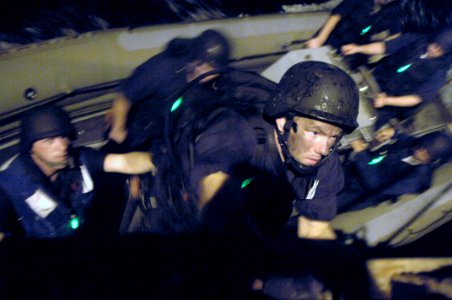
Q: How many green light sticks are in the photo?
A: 6